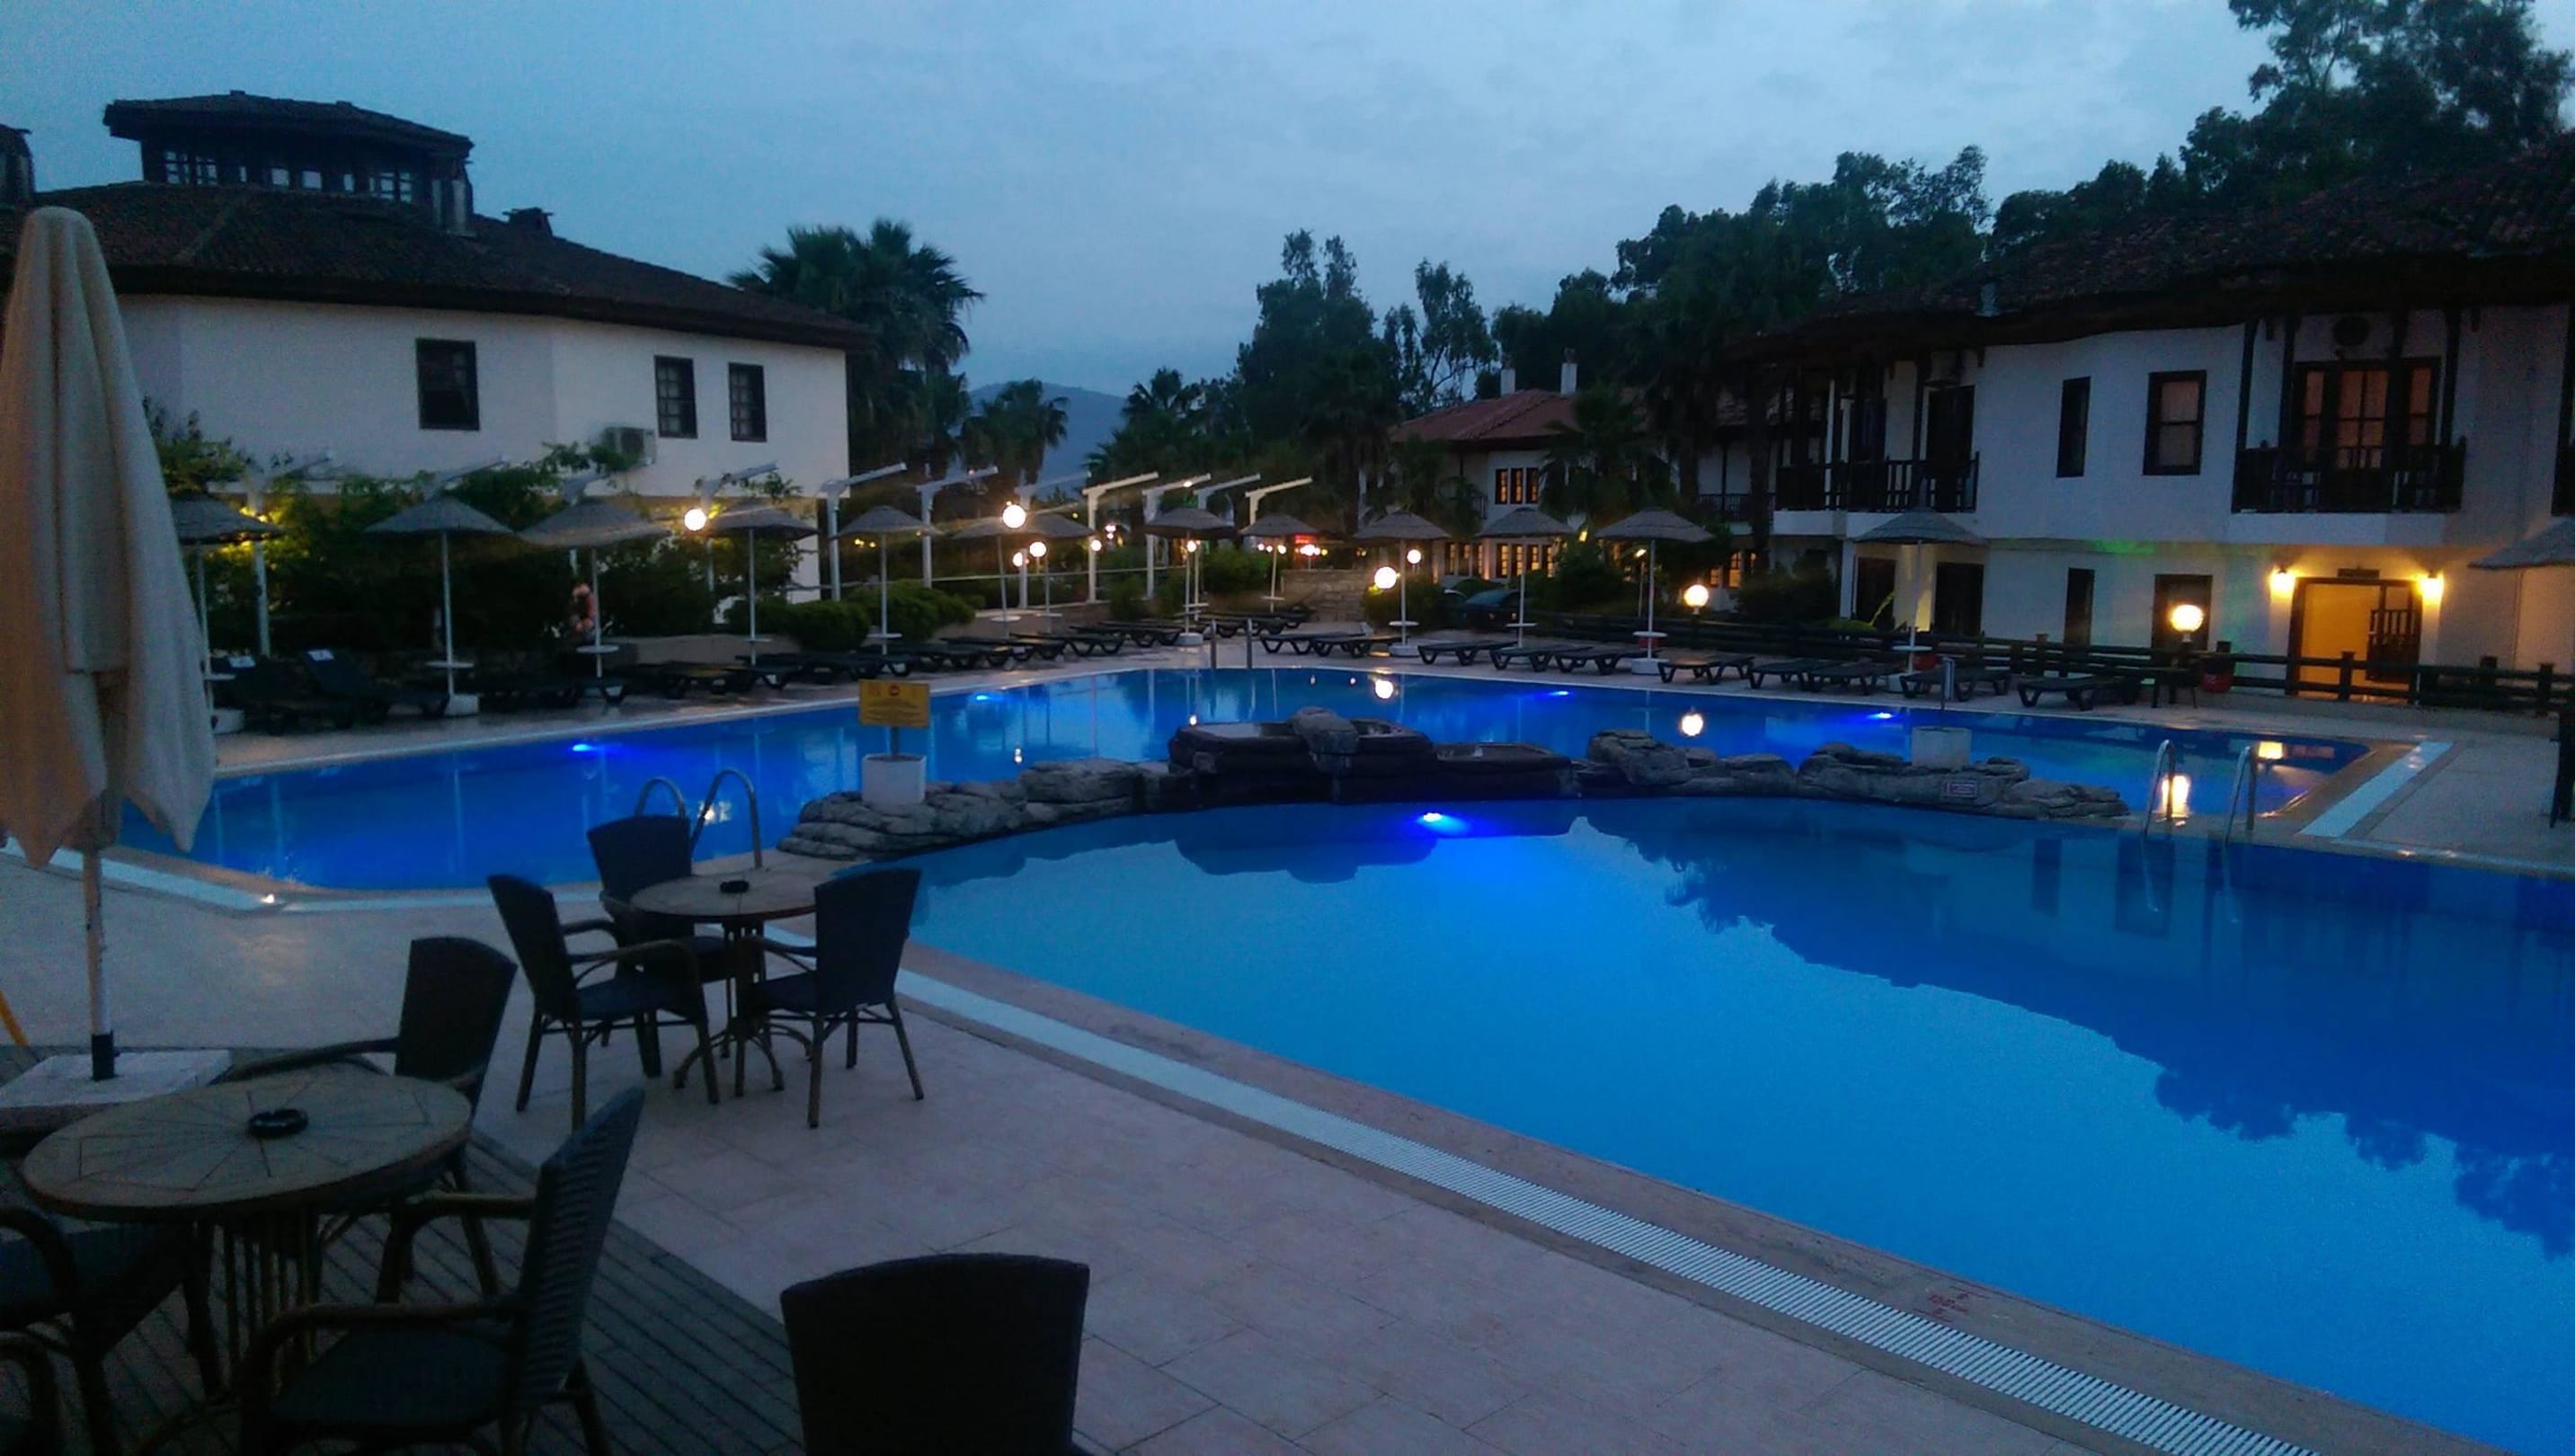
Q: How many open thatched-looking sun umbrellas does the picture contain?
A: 14